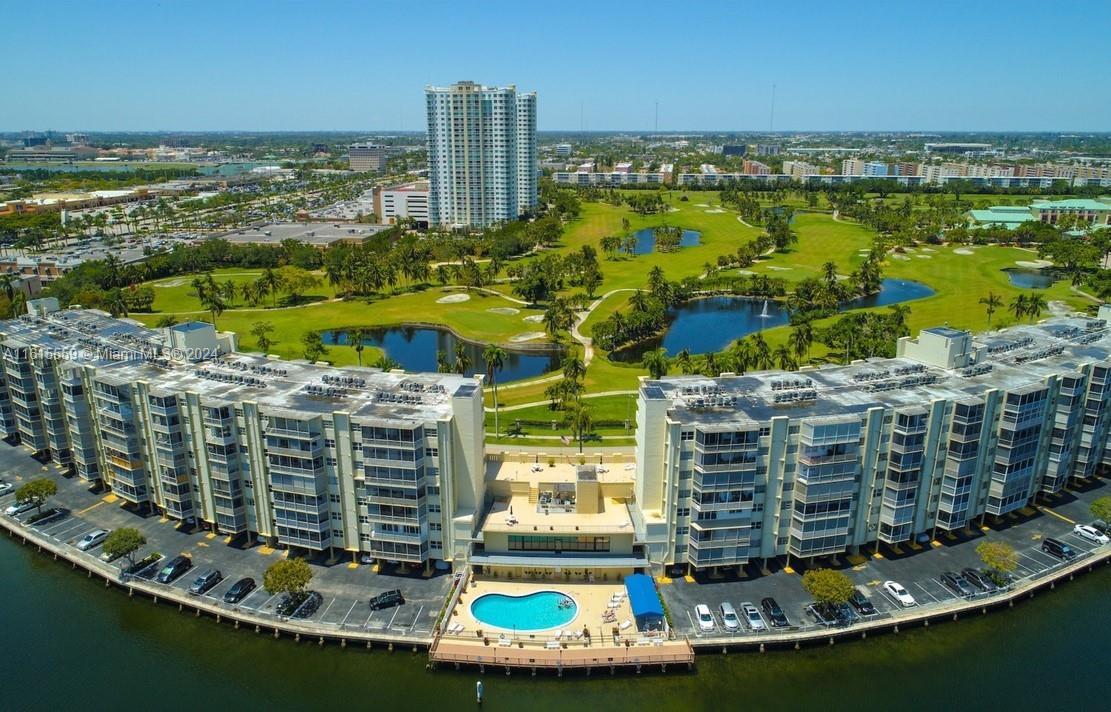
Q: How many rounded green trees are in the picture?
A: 6